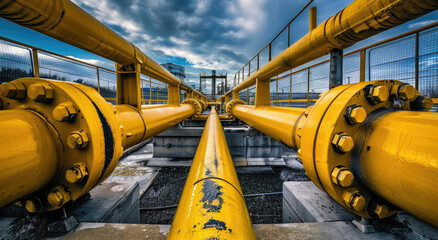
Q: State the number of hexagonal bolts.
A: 15